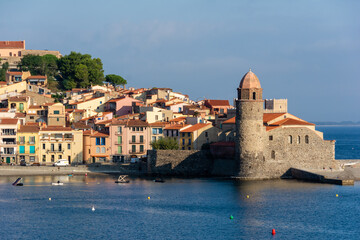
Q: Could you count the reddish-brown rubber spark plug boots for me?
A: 0